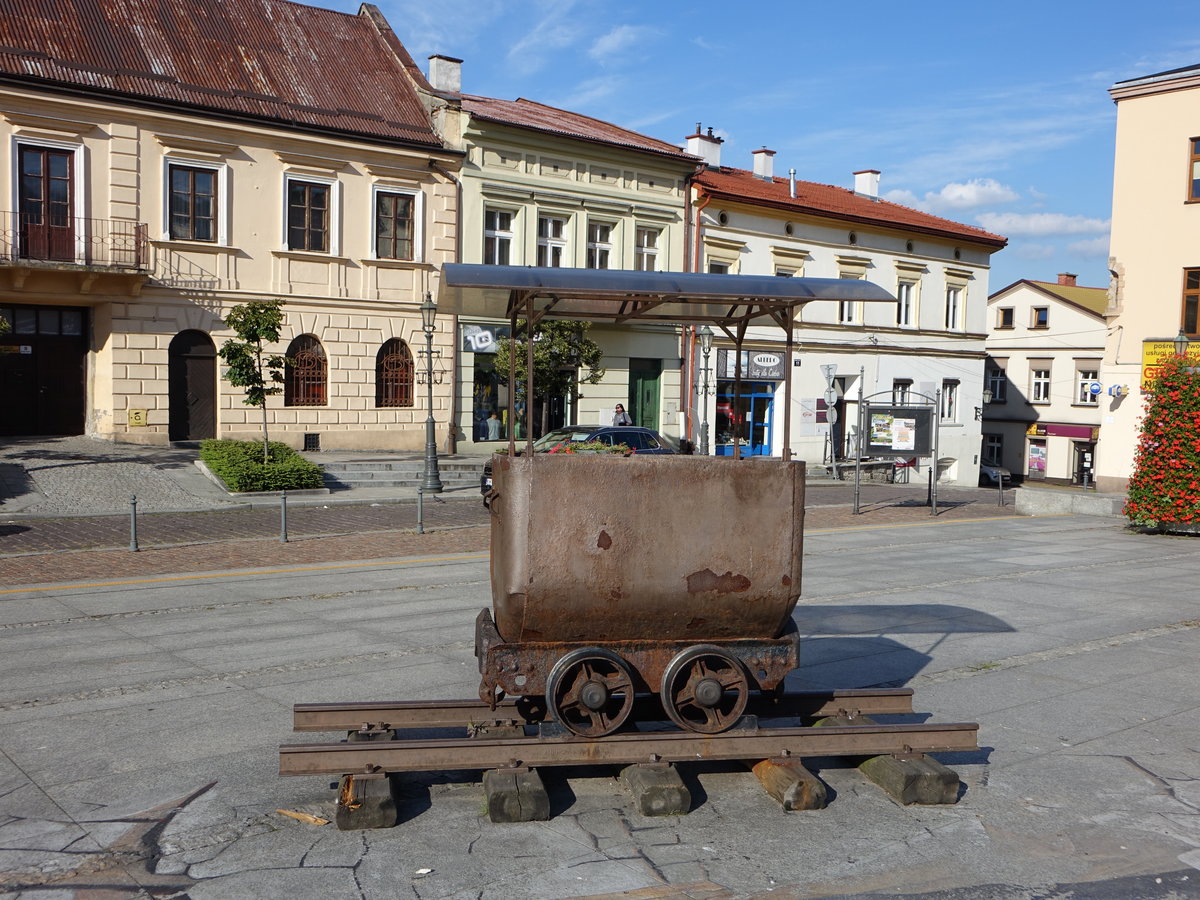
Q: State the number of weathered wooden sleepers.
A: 5